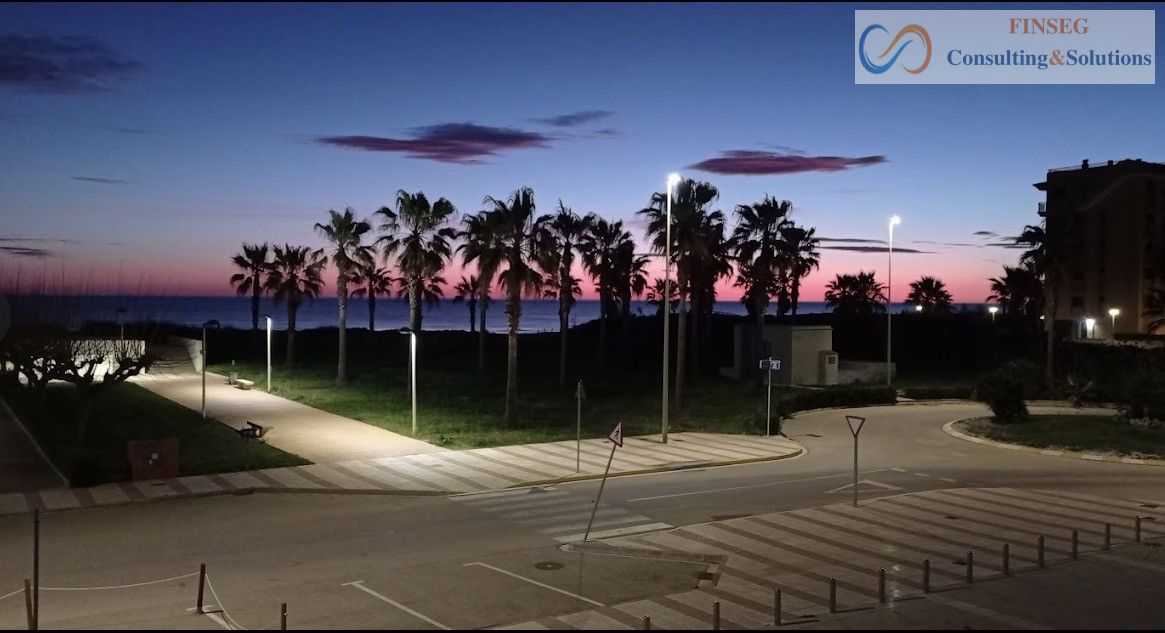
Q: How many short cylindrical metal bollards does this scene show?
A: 12